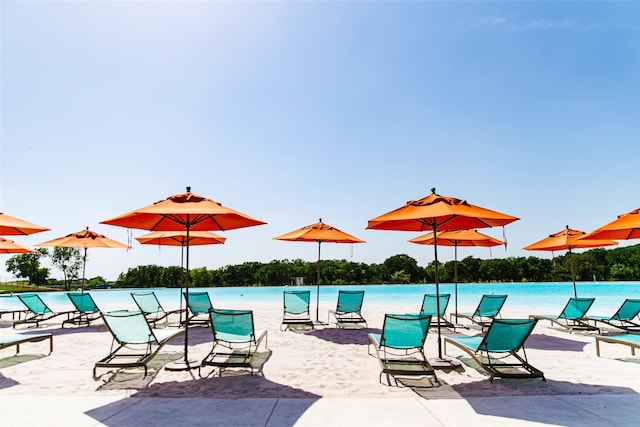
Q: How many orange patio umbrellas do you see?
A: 10